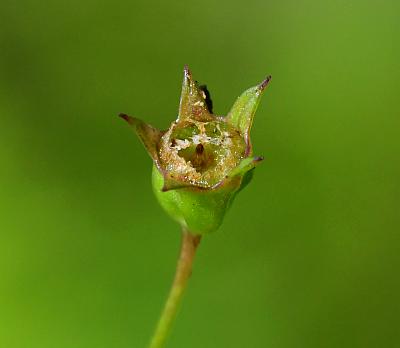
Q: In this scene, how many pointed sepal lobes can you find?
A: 5